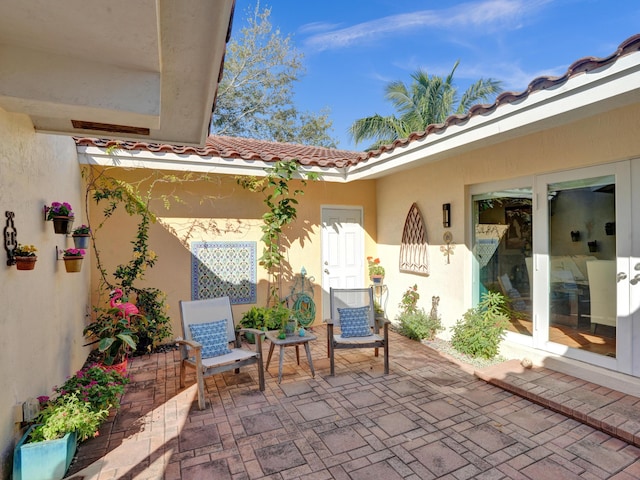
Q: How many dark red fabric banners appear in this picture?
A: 0